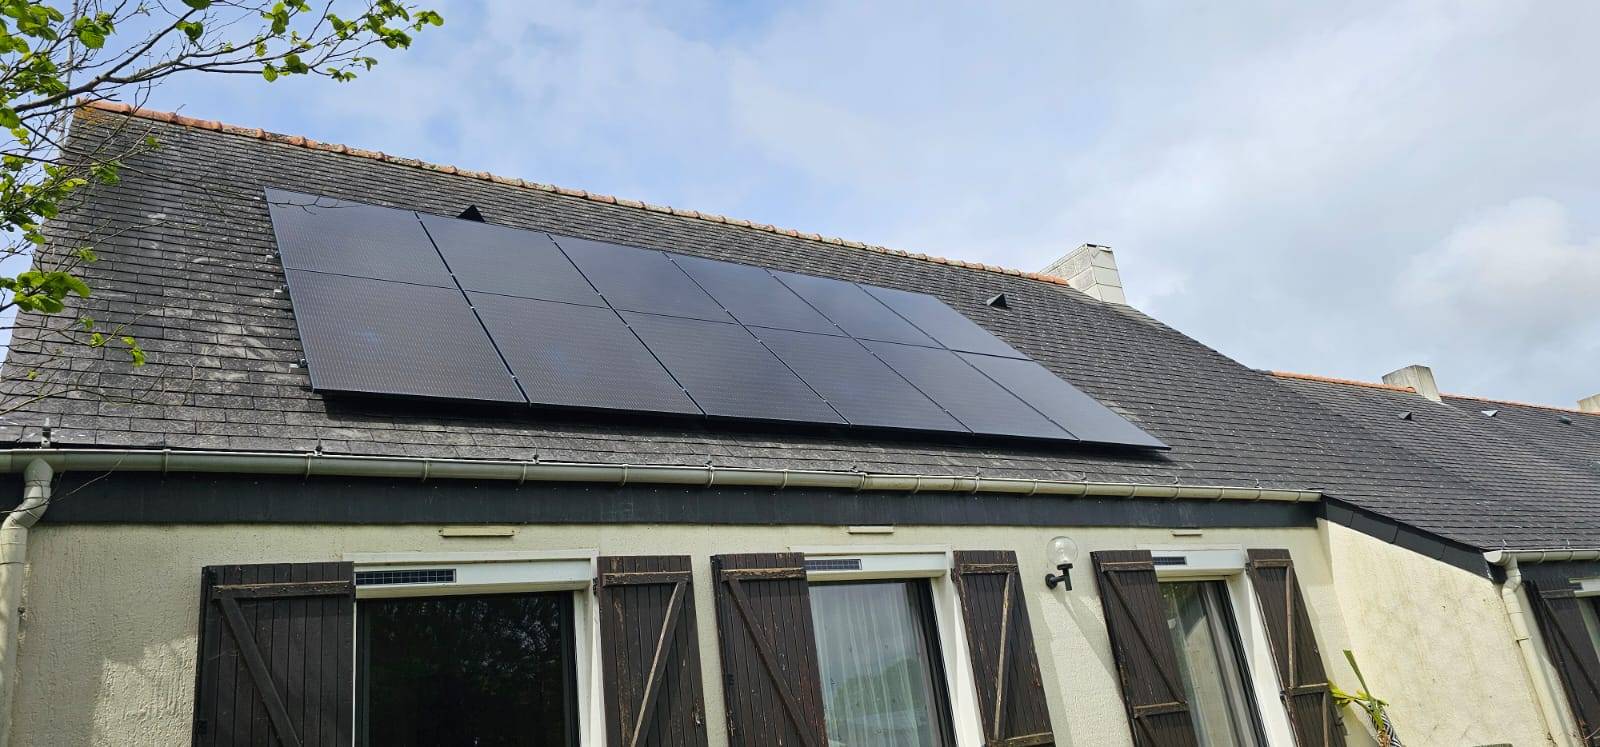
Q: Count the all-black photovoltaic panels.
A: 12